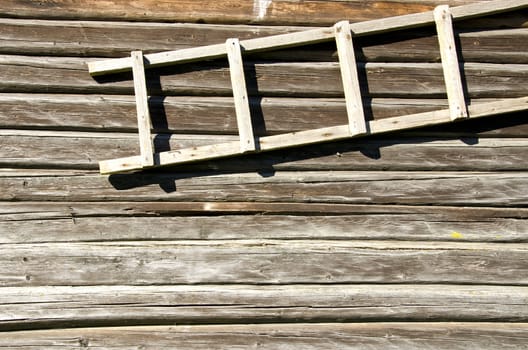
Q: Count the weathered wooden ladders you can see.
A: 1